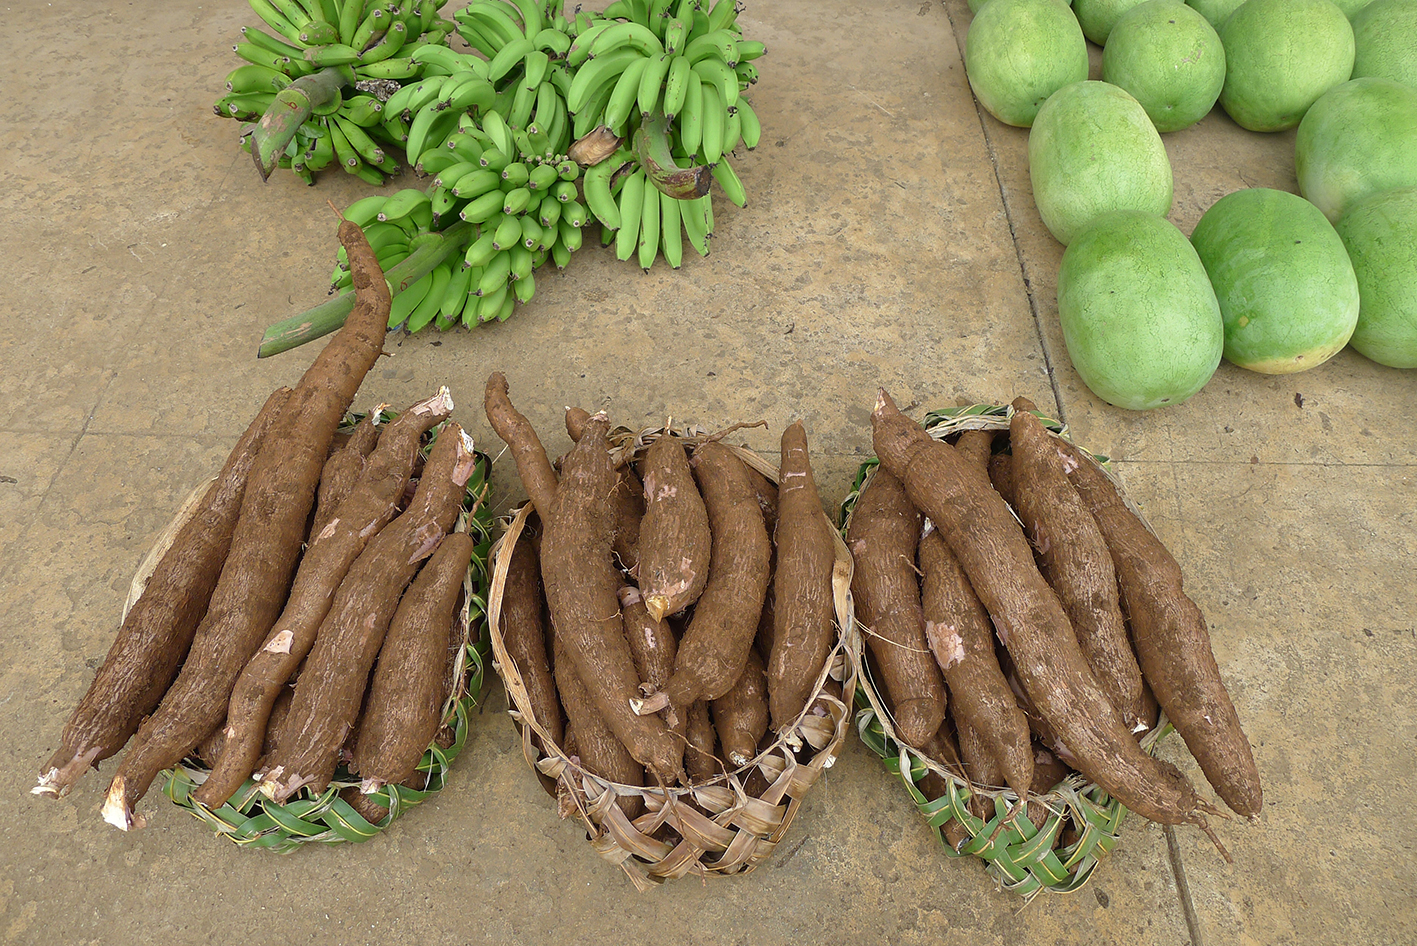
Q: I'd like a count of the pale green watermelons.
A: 13